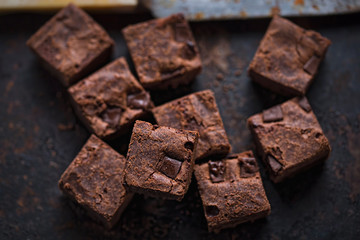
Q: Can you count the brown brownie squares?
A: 9